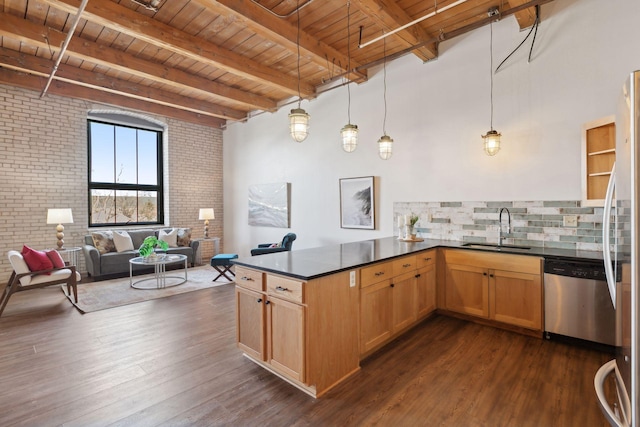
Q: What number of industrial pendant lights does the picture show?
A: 4